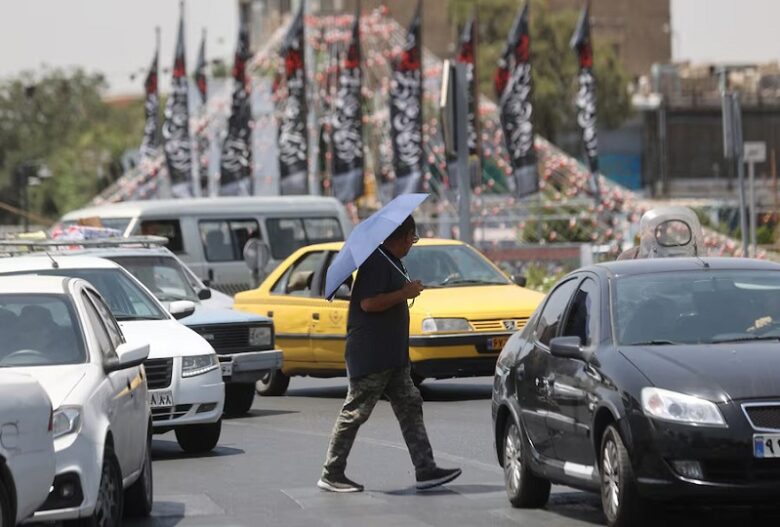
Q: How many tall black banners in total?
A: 10